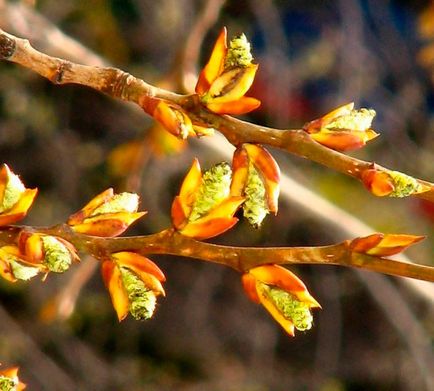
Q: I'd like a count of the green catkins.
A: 12